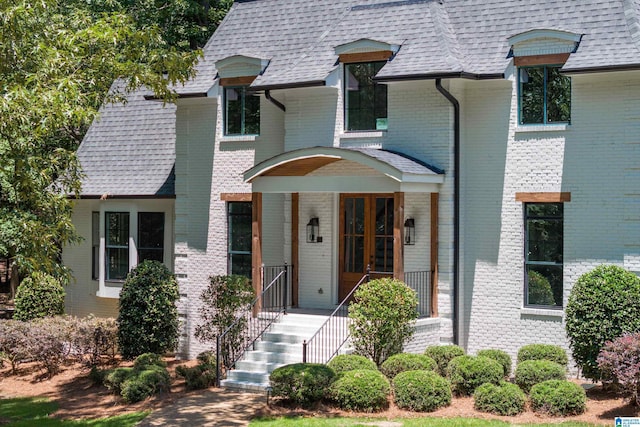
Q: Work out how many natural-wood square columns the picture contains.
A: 4